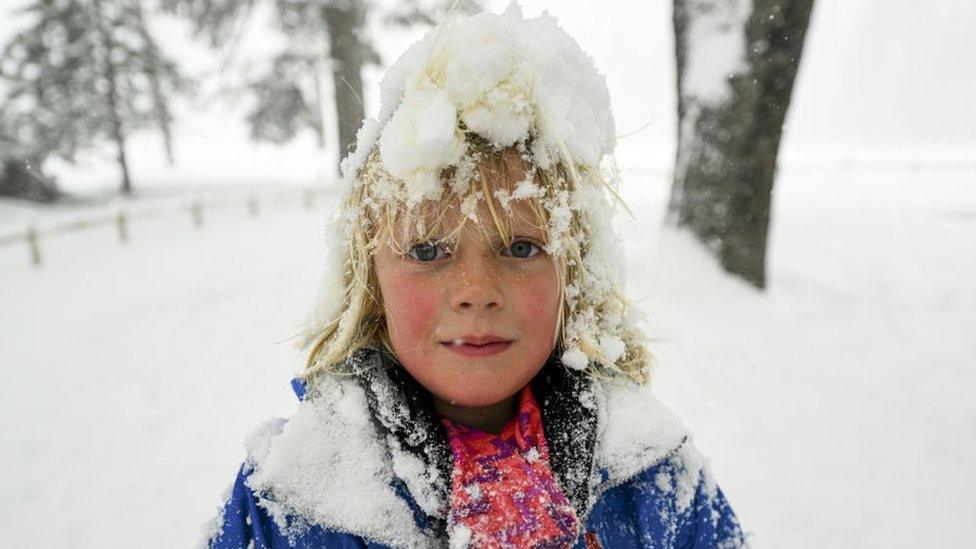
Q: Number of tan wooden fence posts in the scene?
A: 5